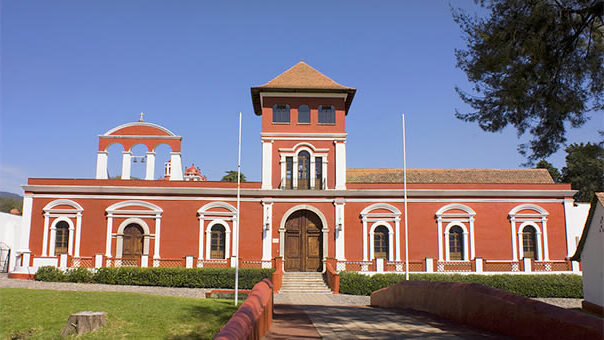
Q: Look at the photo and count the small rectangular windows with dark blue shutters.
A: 3